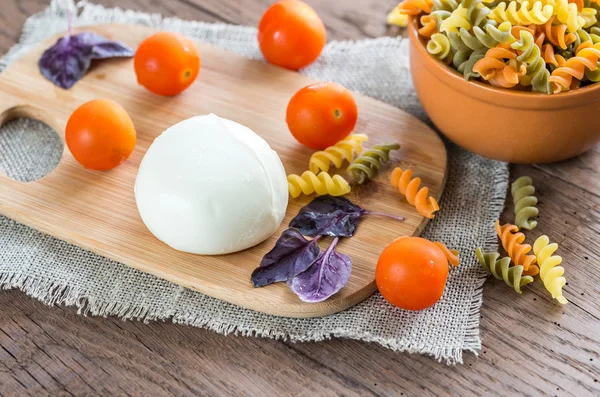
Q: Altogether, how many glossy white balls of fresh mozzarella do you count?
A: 1